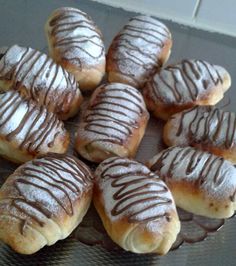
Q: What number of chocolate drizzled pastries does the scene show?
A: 10